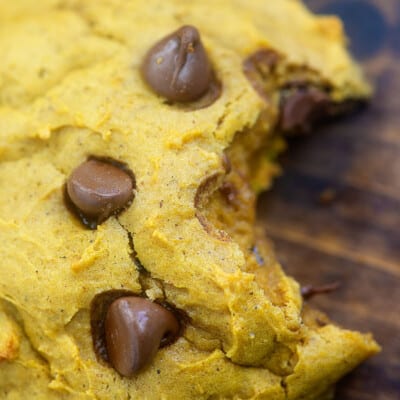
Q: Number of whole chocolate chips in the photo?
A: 3